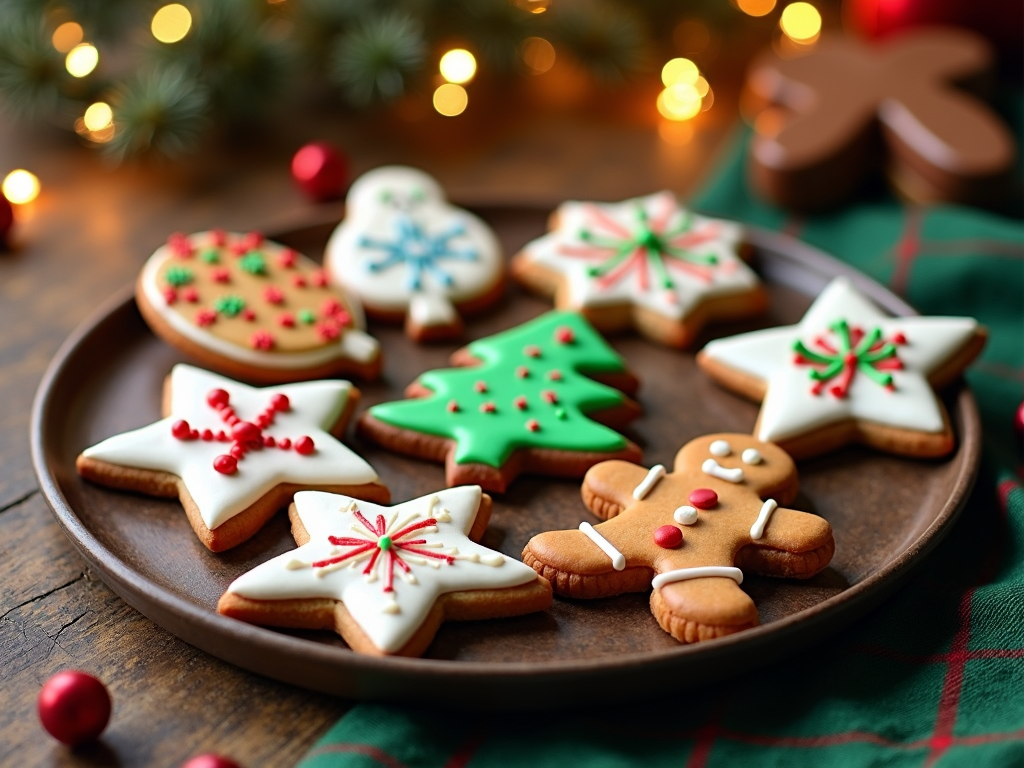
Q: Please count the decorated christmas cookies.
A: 8